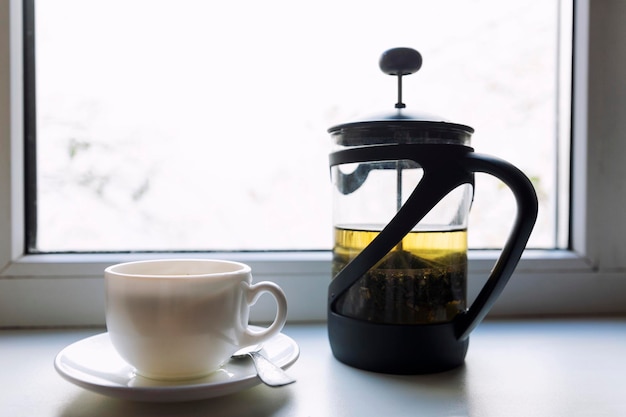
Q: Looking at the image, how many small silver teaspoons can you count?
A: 1